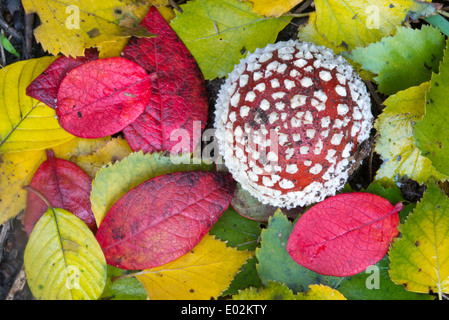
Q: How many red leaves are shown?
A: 6